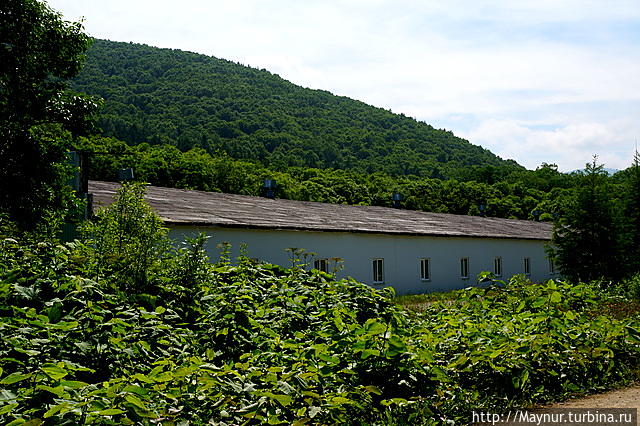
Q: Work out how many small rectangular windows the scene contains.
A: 7